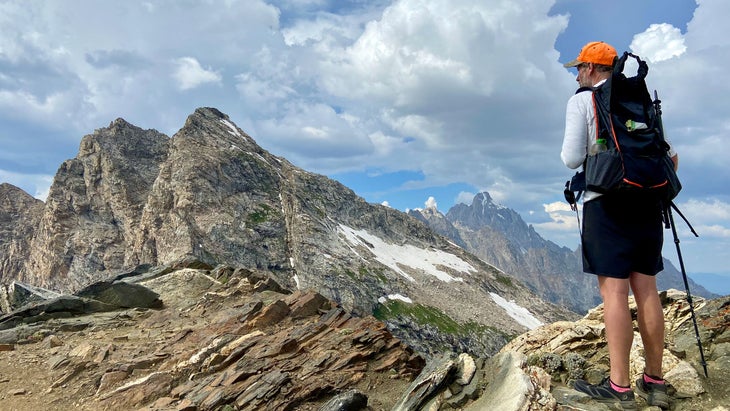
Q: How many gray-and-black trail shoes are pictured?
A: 2